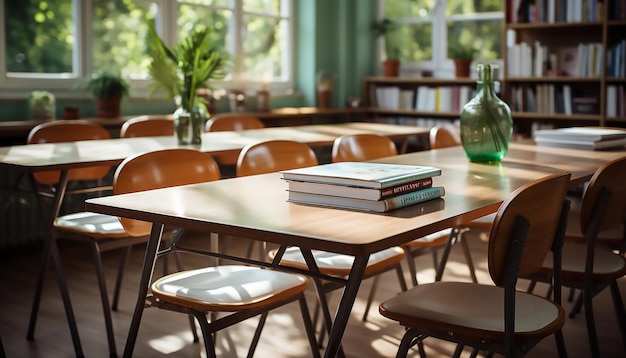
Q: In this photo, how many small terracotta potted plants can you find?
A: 3